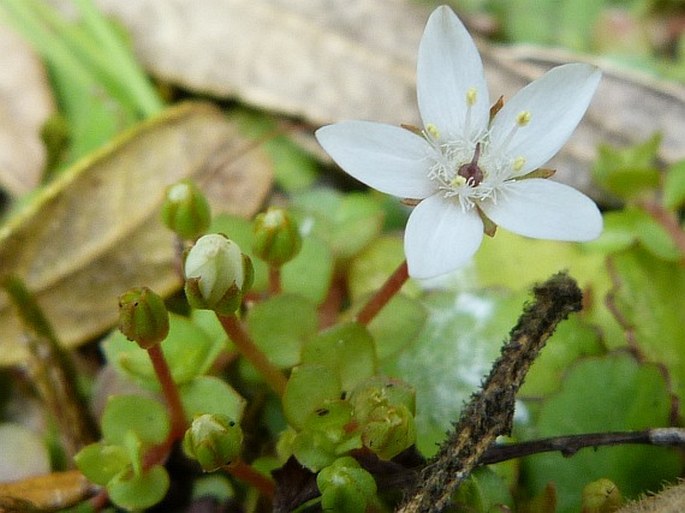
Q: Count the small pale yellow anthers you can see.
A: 5